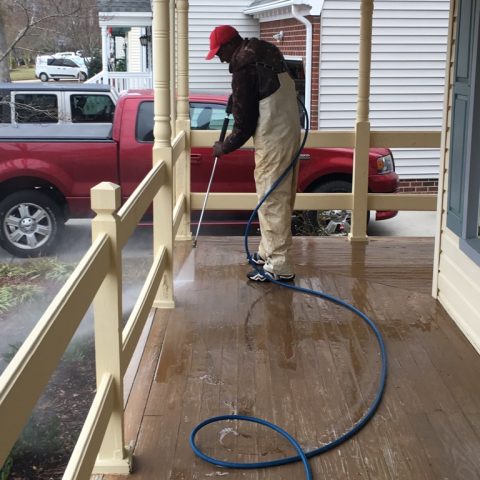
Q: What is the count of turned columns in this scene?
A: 3